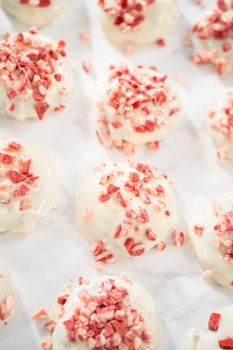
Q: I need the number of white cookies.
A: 12